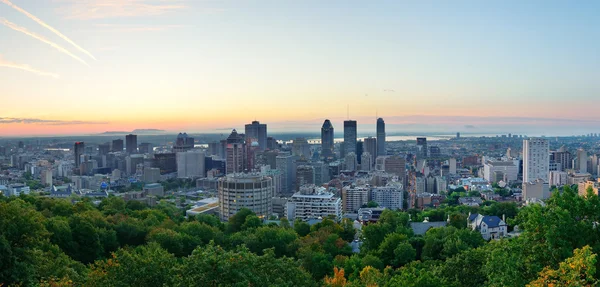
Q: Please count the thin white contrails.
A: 3